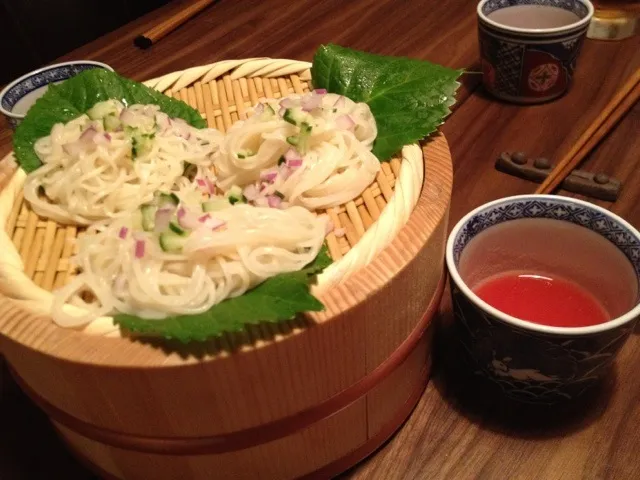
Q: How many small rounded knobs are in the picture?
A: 3